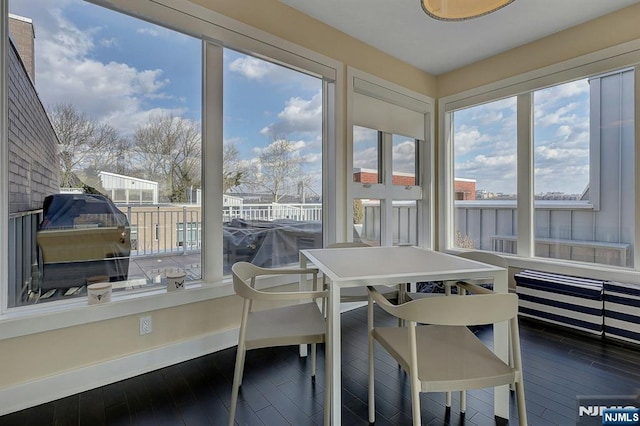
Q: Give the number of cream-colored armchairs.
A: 4